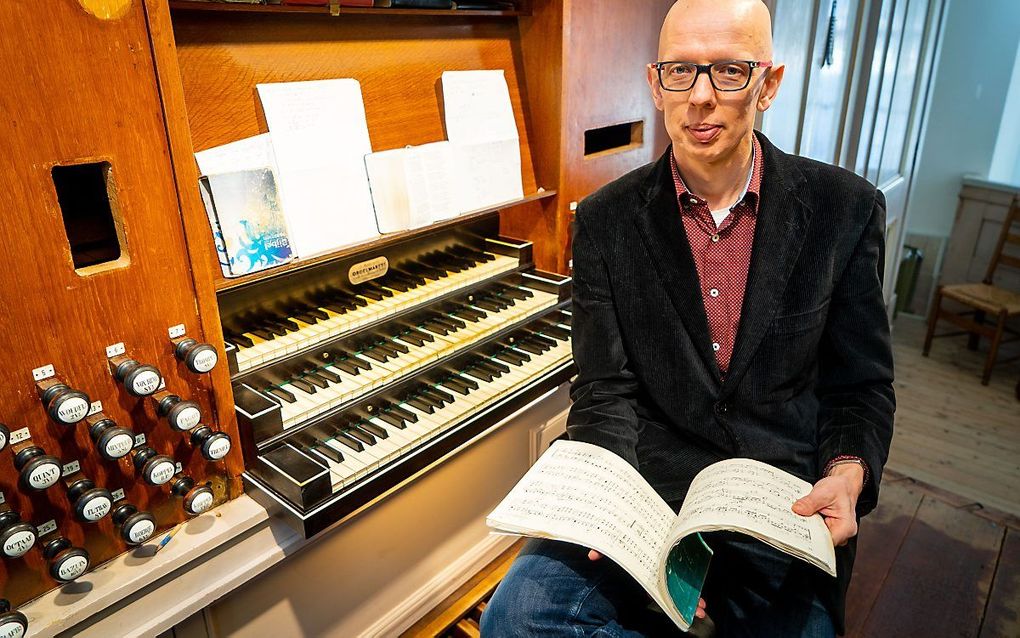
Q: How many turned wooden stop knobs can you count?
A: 15